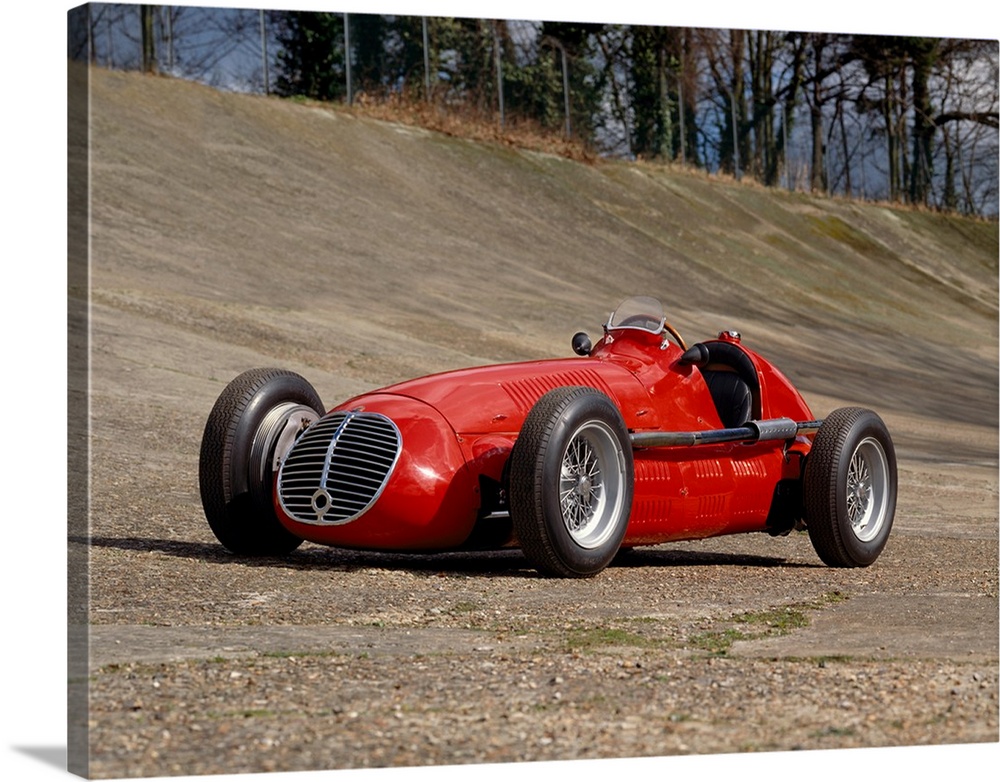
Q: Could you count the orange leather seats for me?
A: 0